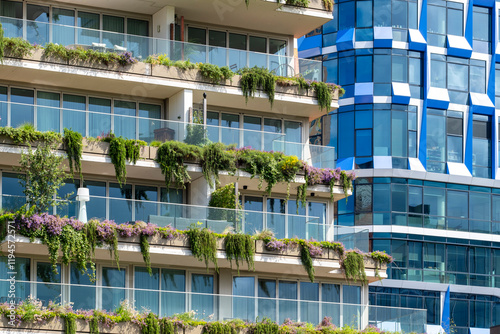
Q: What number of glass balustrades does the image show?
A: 4